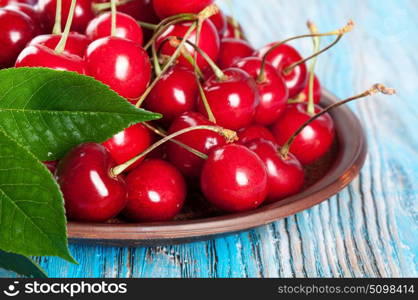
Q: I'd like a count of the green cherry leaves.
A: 3